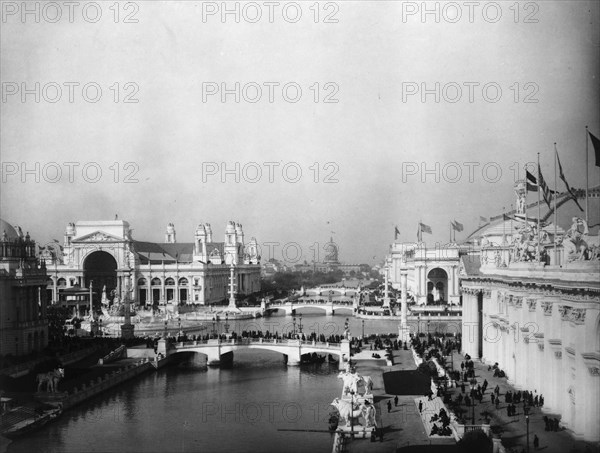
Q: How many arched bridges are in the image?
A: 3